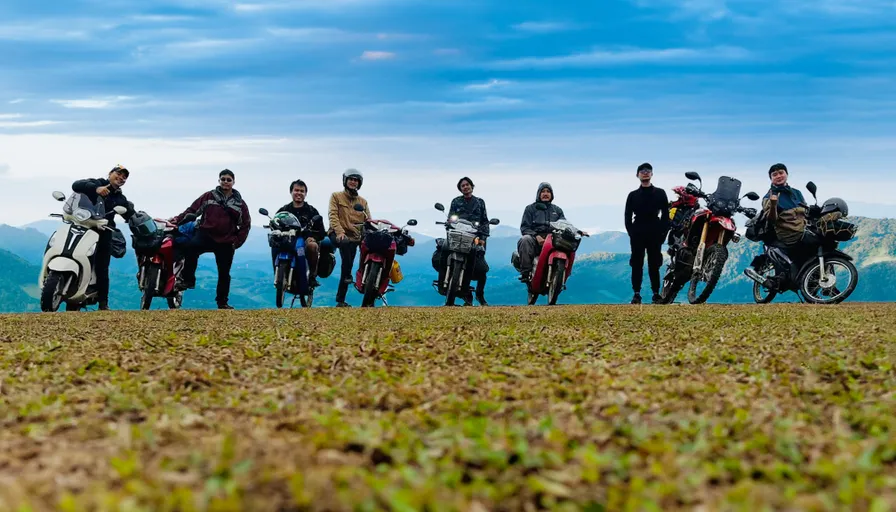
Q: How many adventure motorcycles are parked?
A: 1